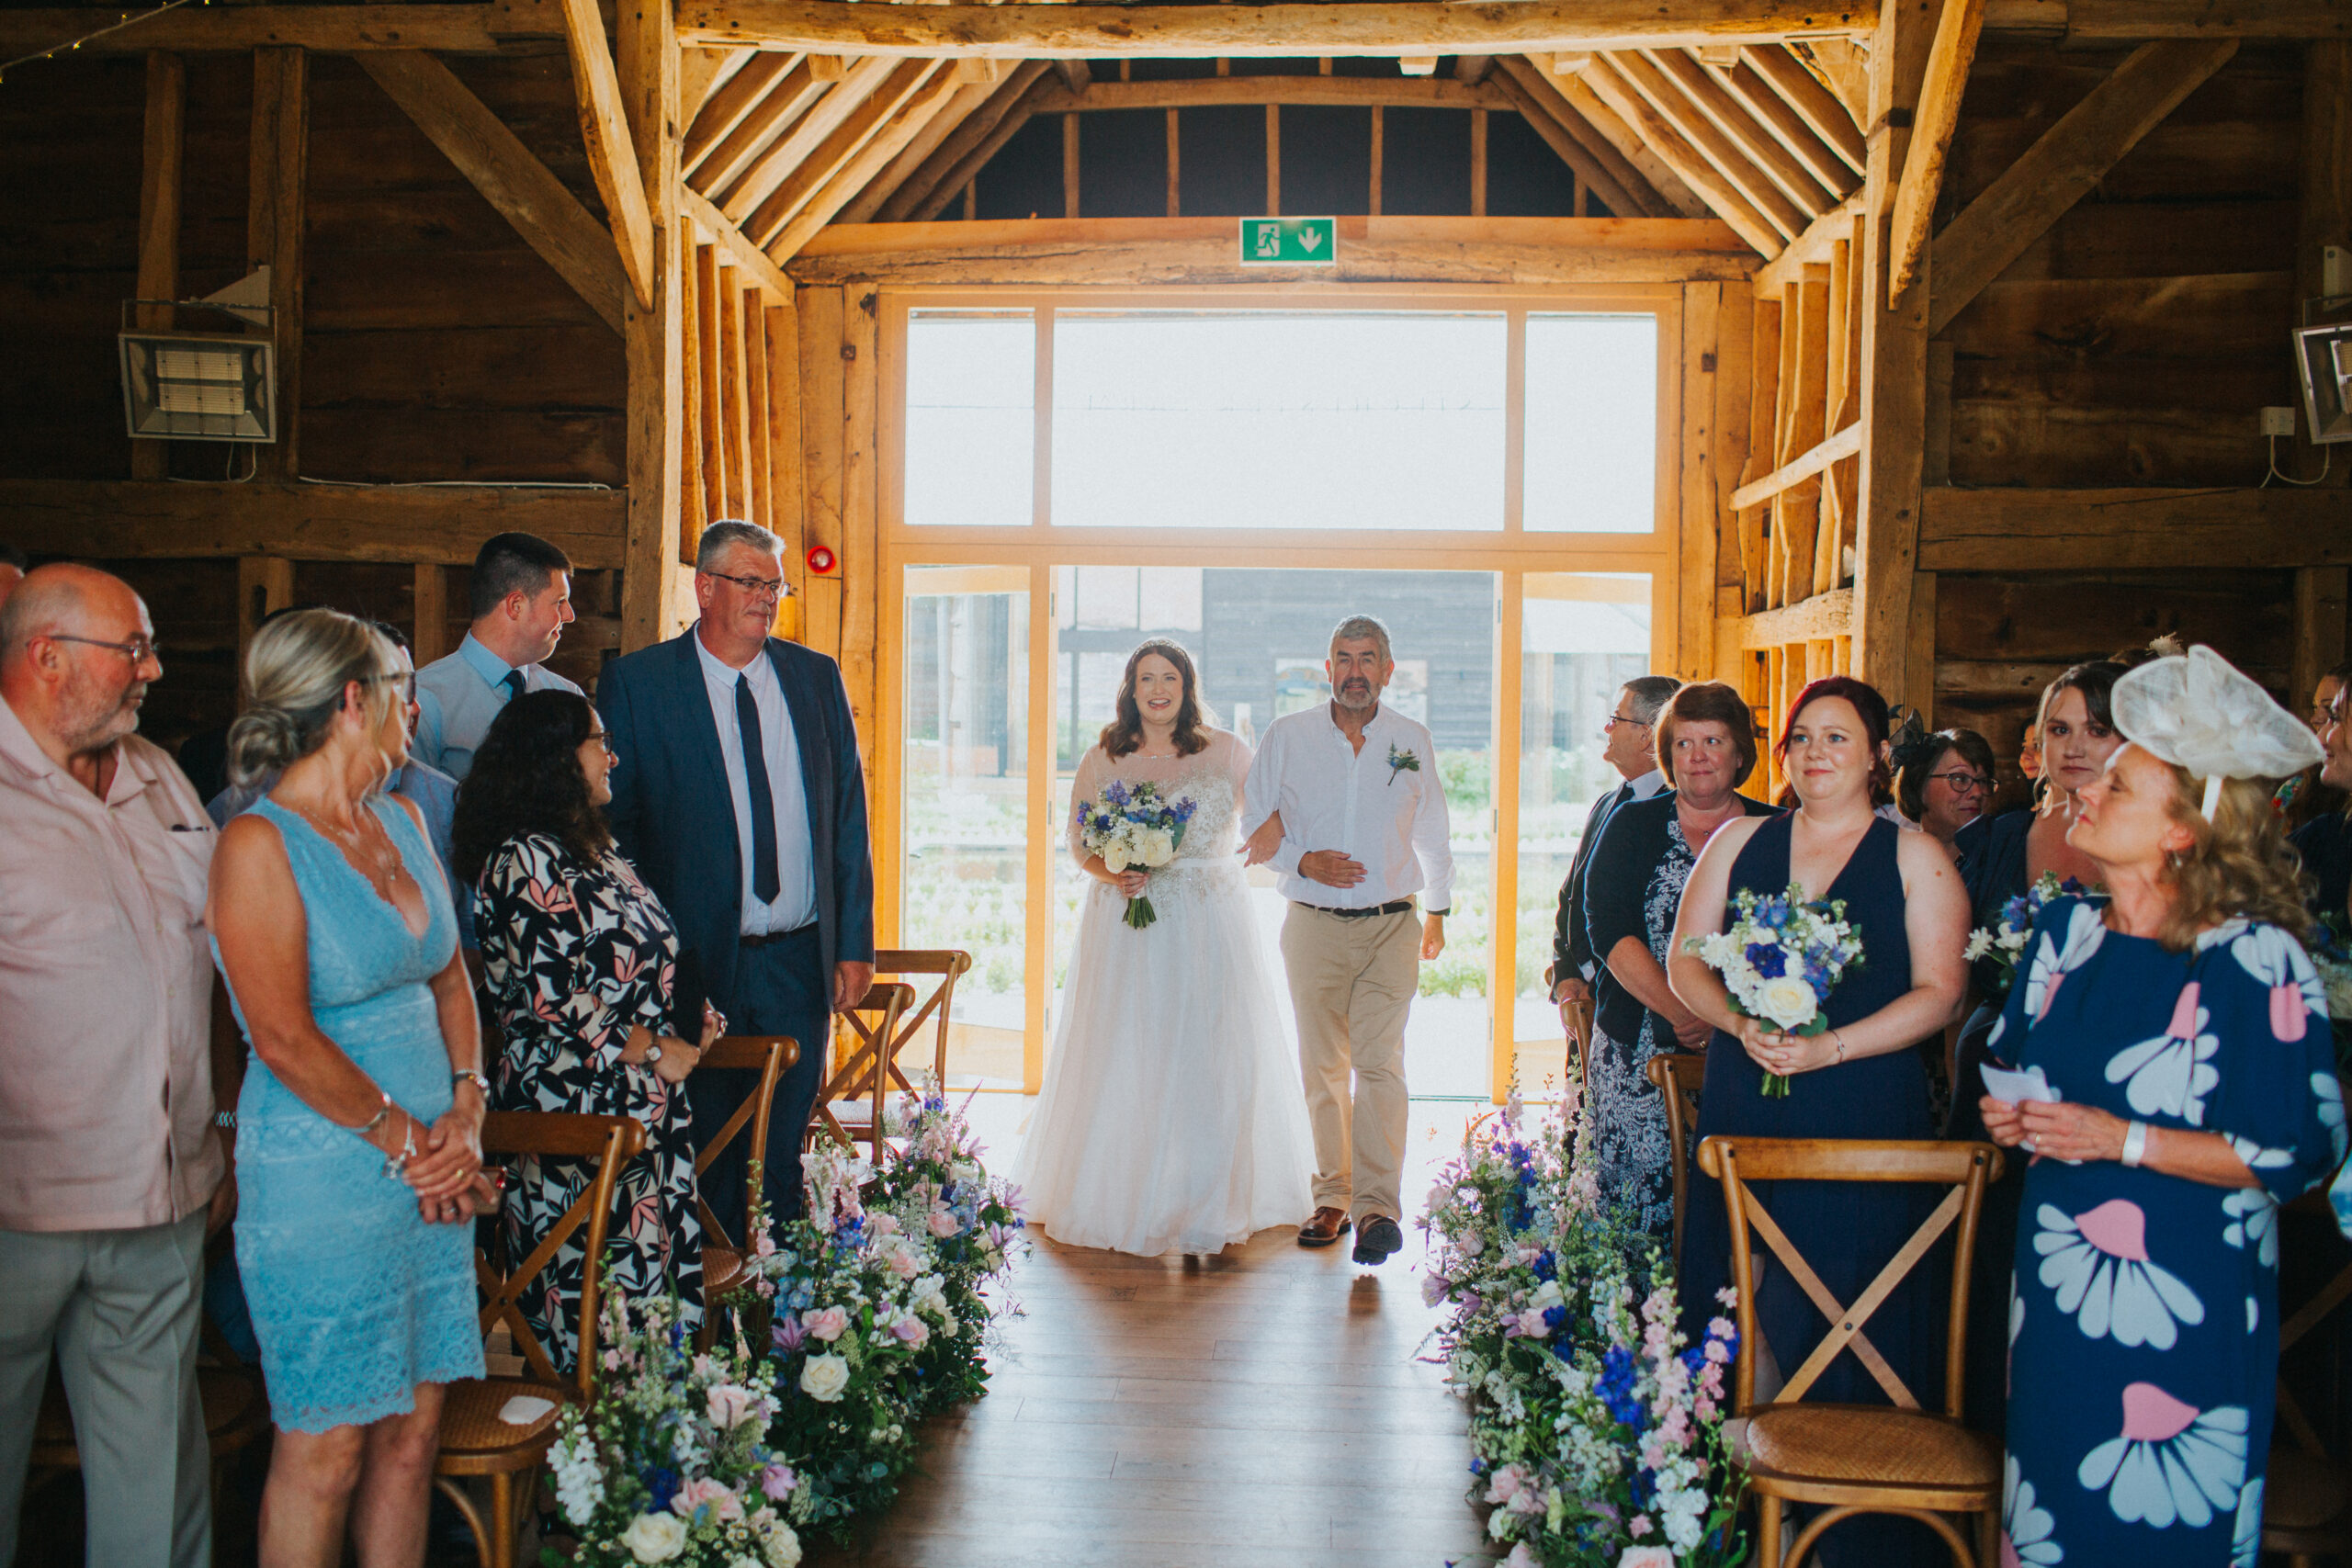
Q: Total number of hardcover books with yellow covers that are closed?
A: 0